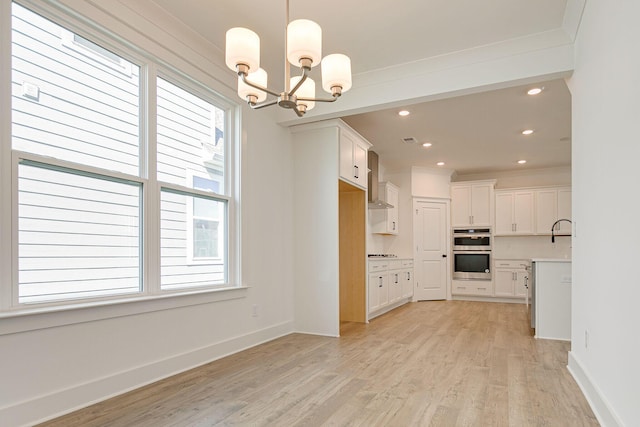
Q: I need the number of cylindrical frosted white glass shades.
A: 5